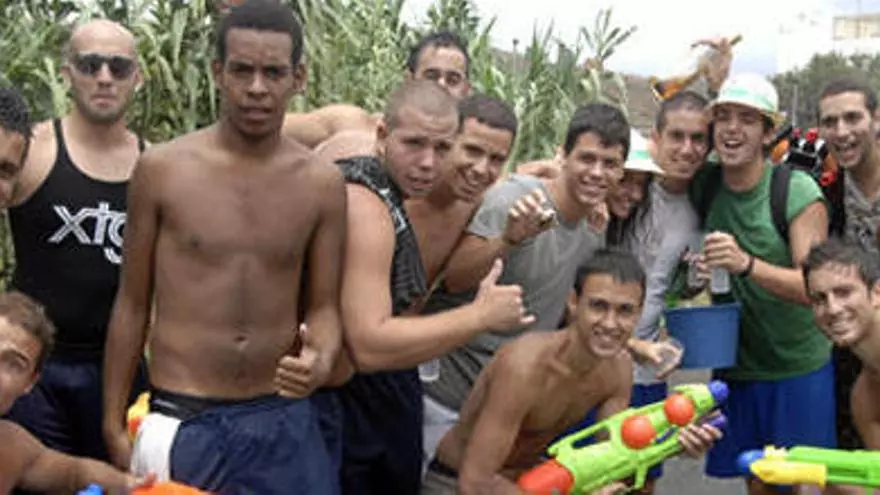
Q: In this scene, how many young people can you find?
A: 14